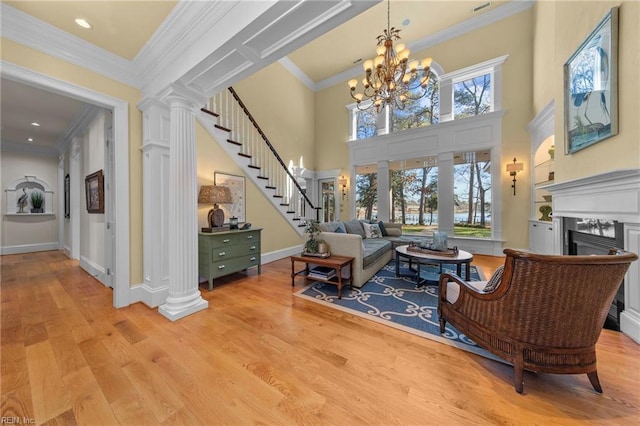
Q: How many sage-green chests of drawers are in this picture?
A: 1